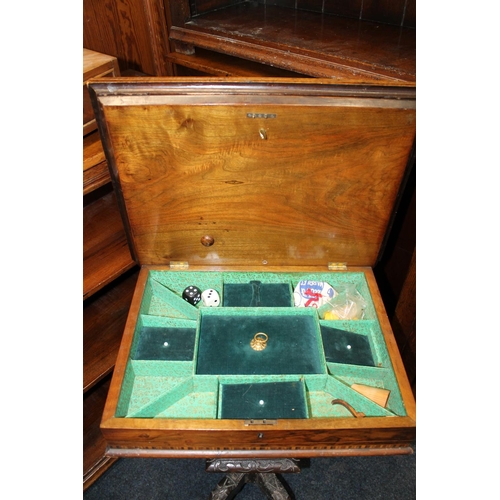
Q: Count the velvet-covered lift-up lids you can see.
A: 5